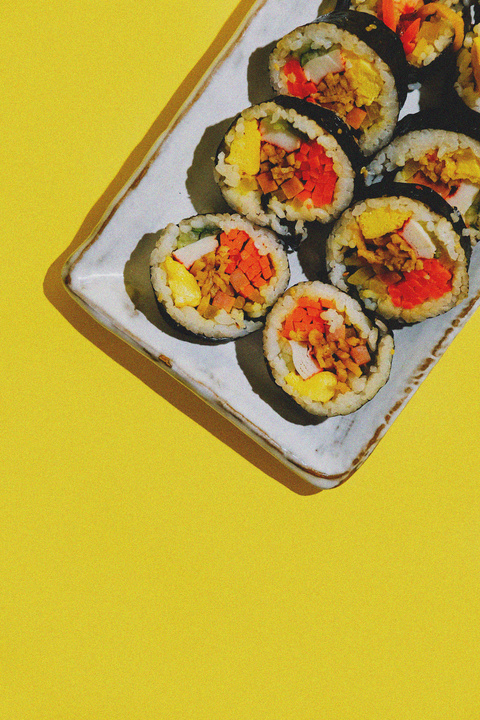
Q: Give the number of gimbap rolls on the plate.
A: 8